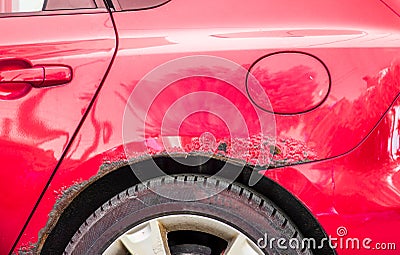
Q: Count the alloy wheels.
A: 1